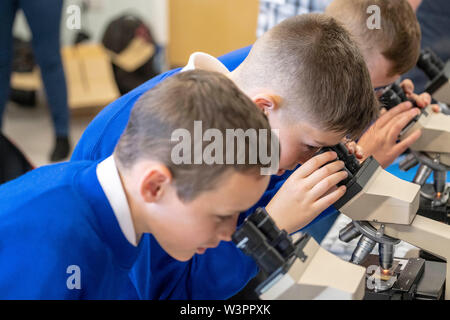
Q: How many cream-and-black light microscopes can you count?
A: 4